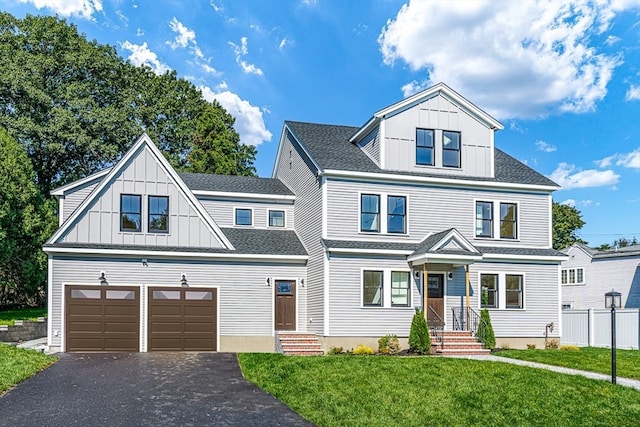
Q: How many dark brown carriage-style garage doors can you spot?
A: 2